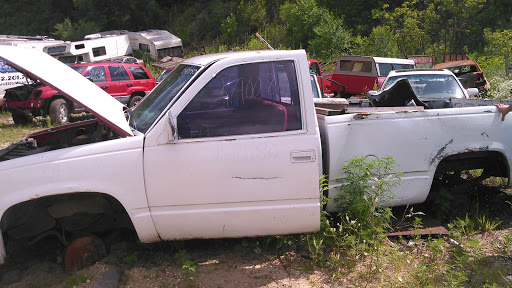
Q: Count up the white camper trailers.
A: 3